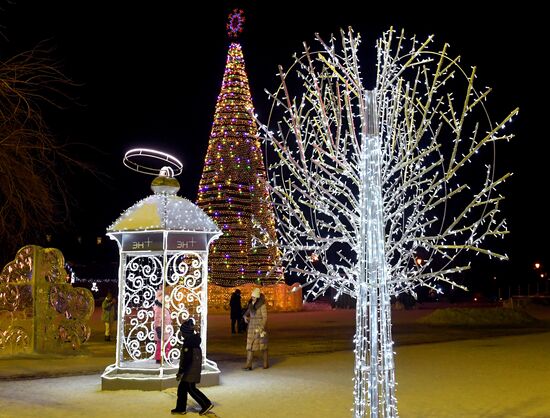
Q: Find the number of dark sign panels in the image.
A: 2